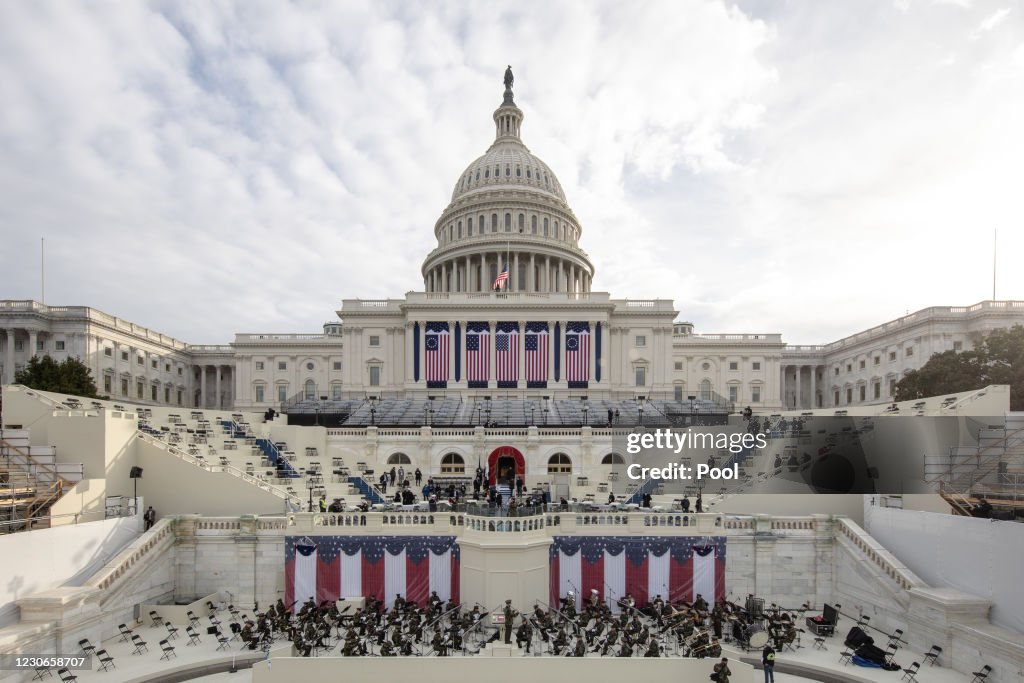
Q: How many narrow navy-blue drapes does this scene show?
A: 4